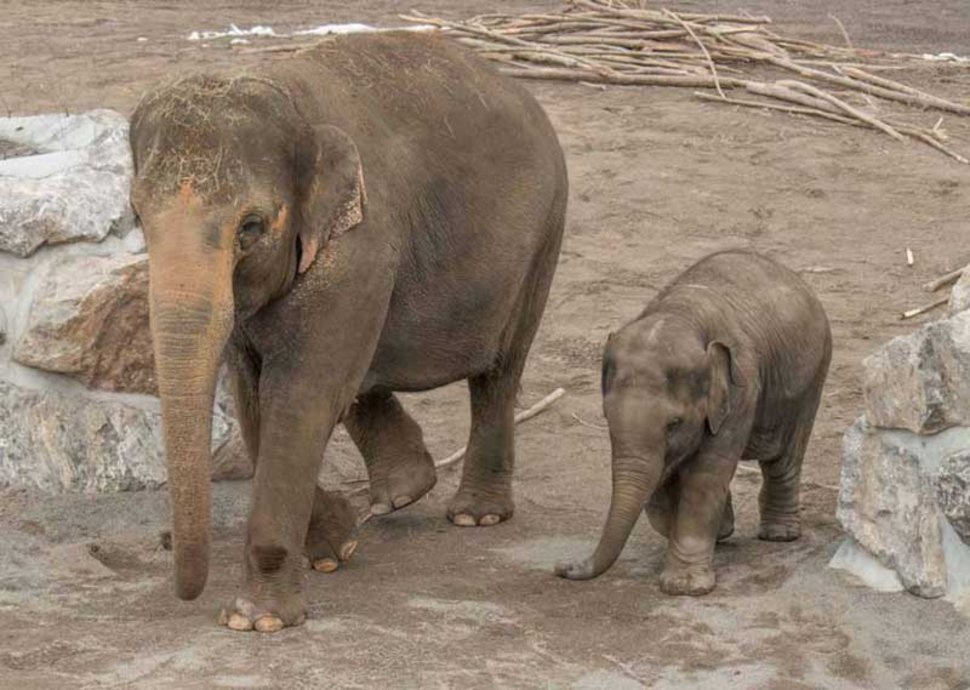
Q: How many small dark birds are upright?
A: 0